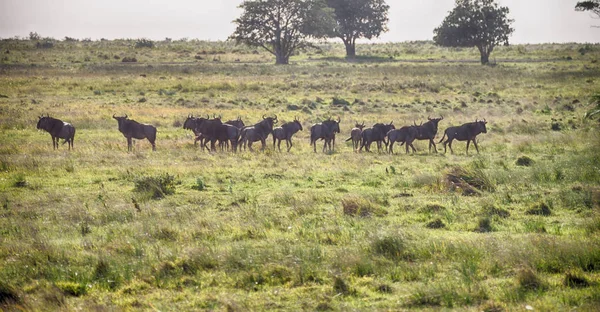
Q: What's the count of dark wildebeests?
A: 14